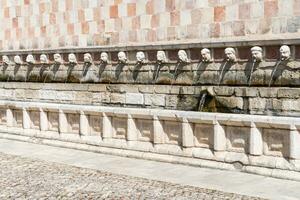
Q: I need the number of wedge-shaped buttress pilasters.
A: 12